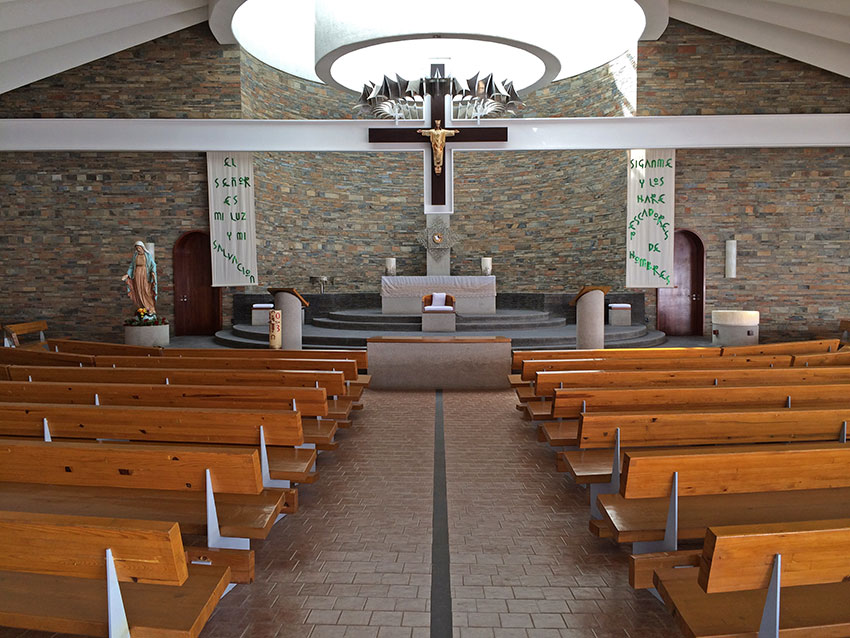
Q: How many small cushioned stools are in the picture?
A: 2